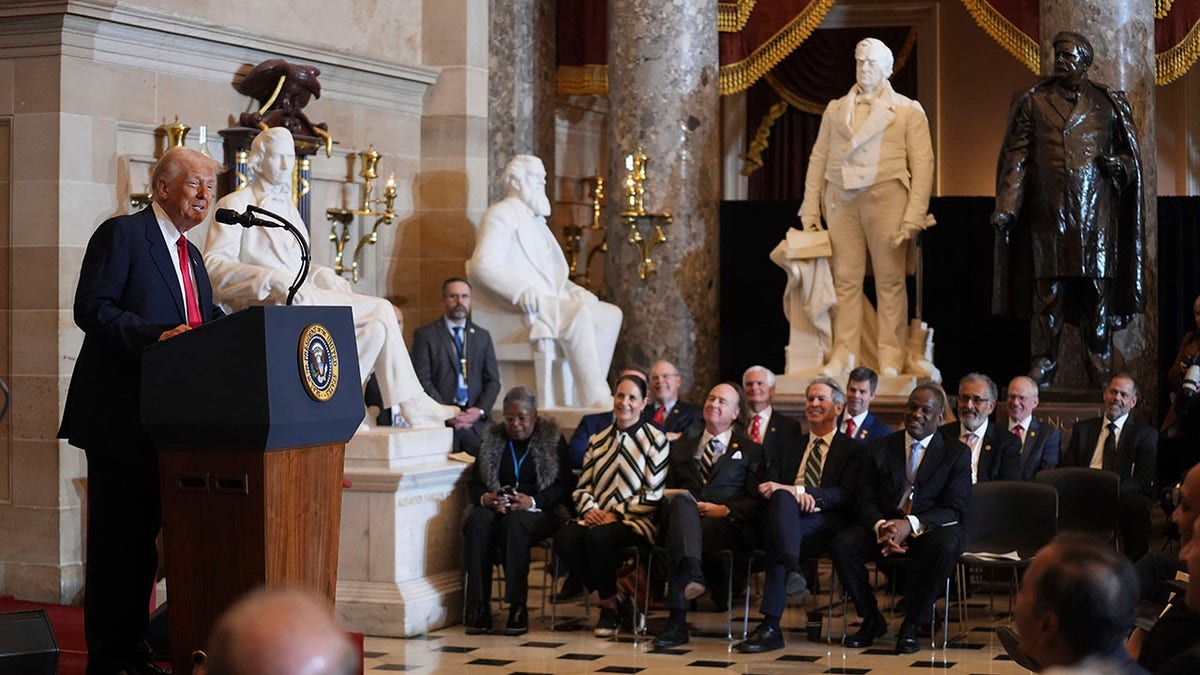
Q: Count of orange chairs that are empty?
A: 0